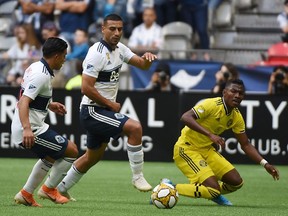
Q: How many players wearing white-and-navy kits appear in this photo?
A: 2